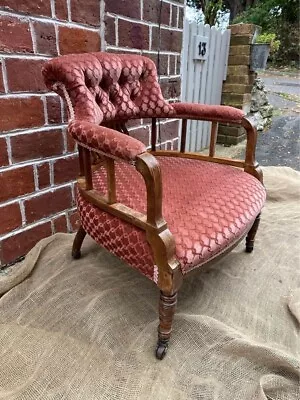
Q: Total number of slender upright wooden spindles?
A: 6